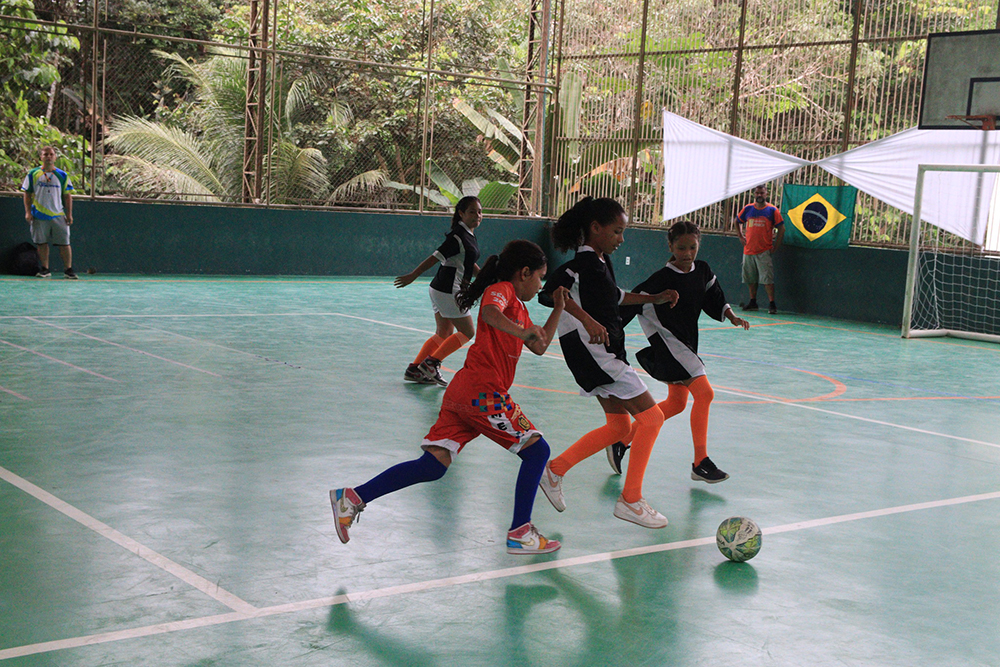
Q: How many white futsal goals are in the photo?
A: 1